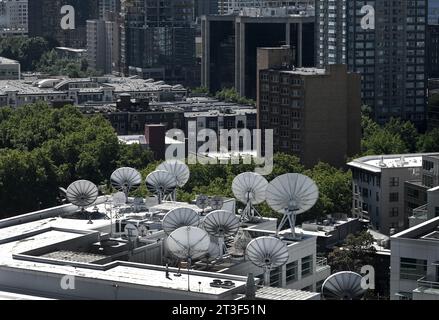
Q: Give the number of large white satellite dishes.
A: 11